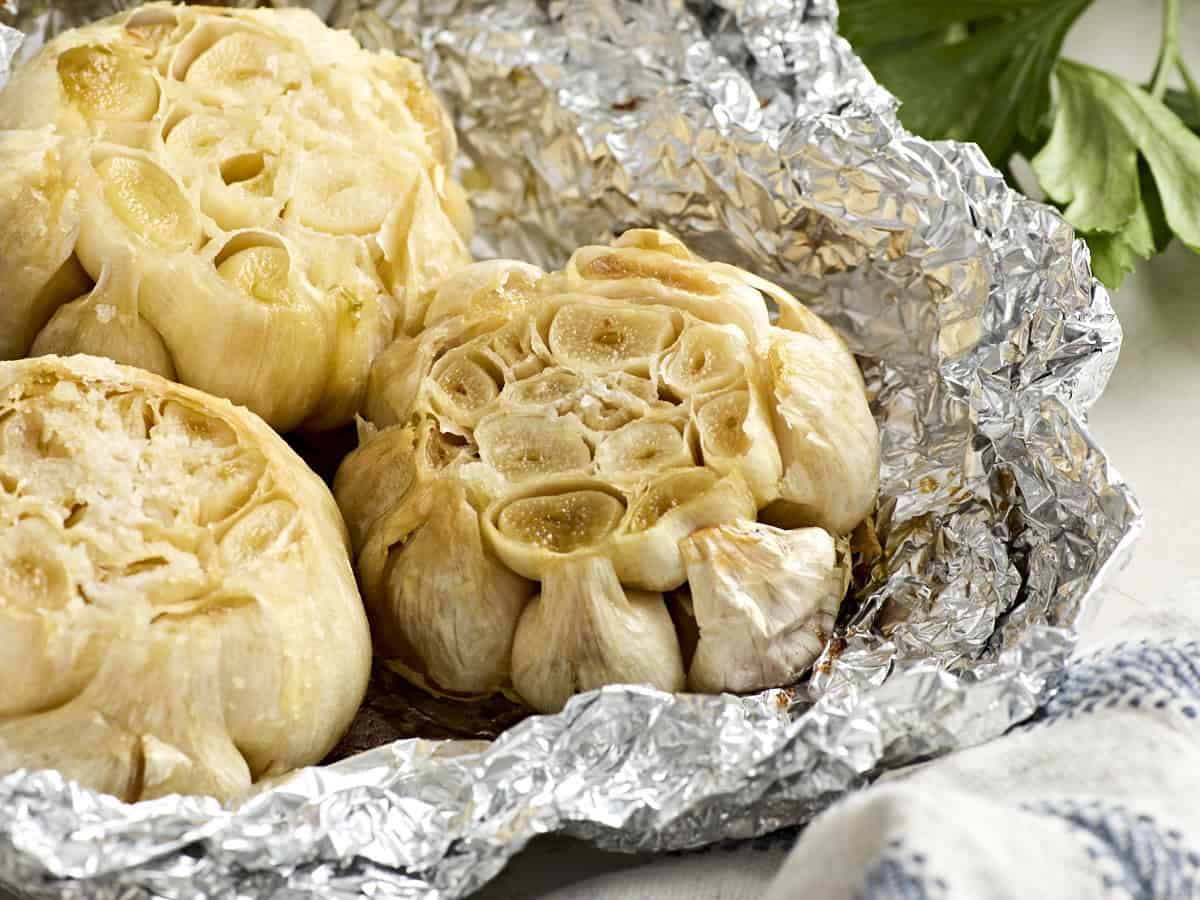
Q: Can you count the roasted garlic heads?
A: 3